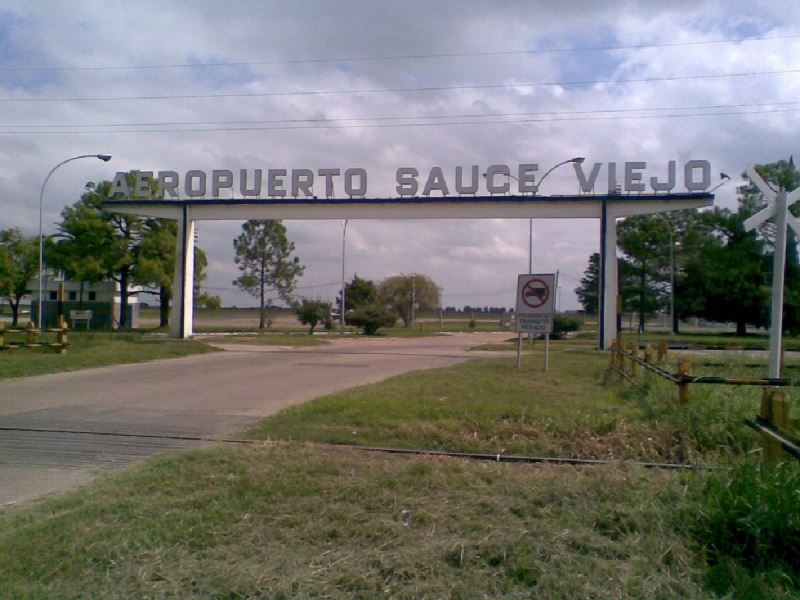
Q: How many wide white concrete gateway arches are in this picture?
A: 1